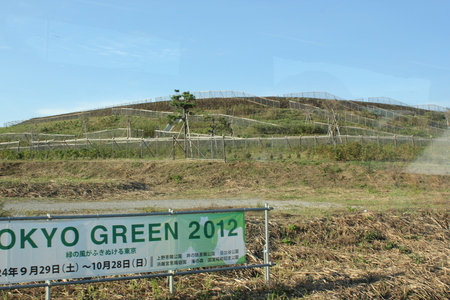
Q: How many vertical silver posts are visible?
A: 3